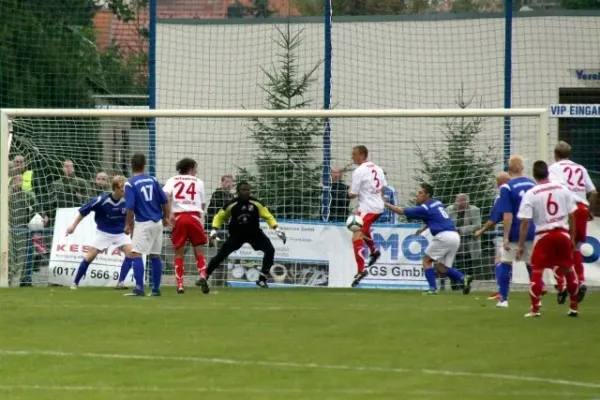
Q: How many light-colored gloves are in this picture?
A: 2